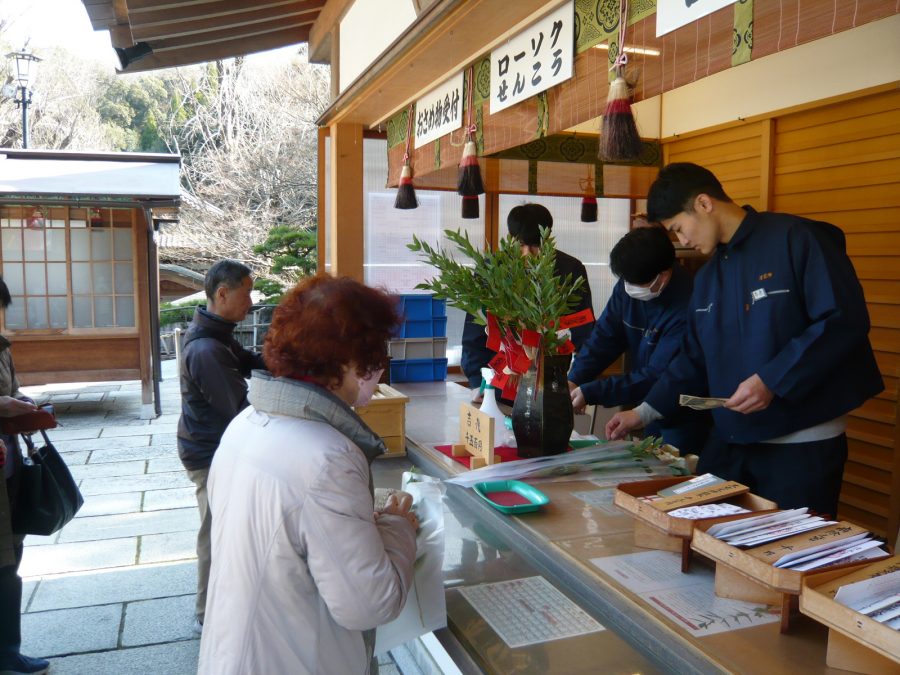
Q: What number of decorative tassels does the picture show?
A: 5